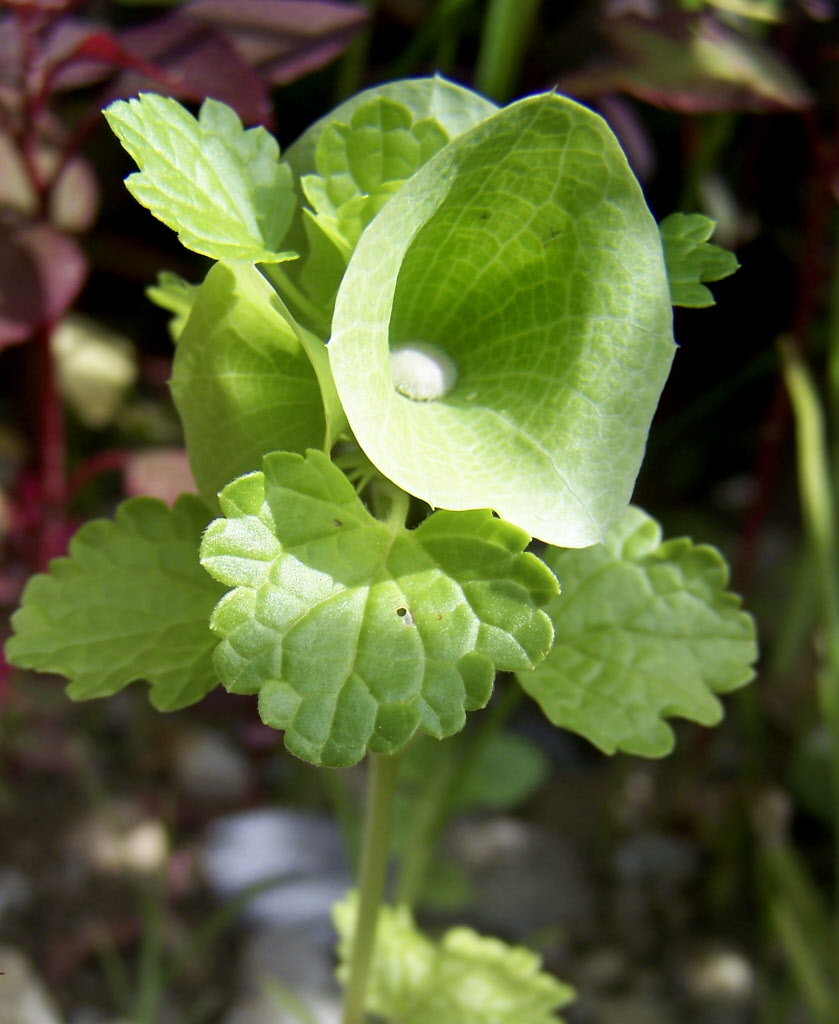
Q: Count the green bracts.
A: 3